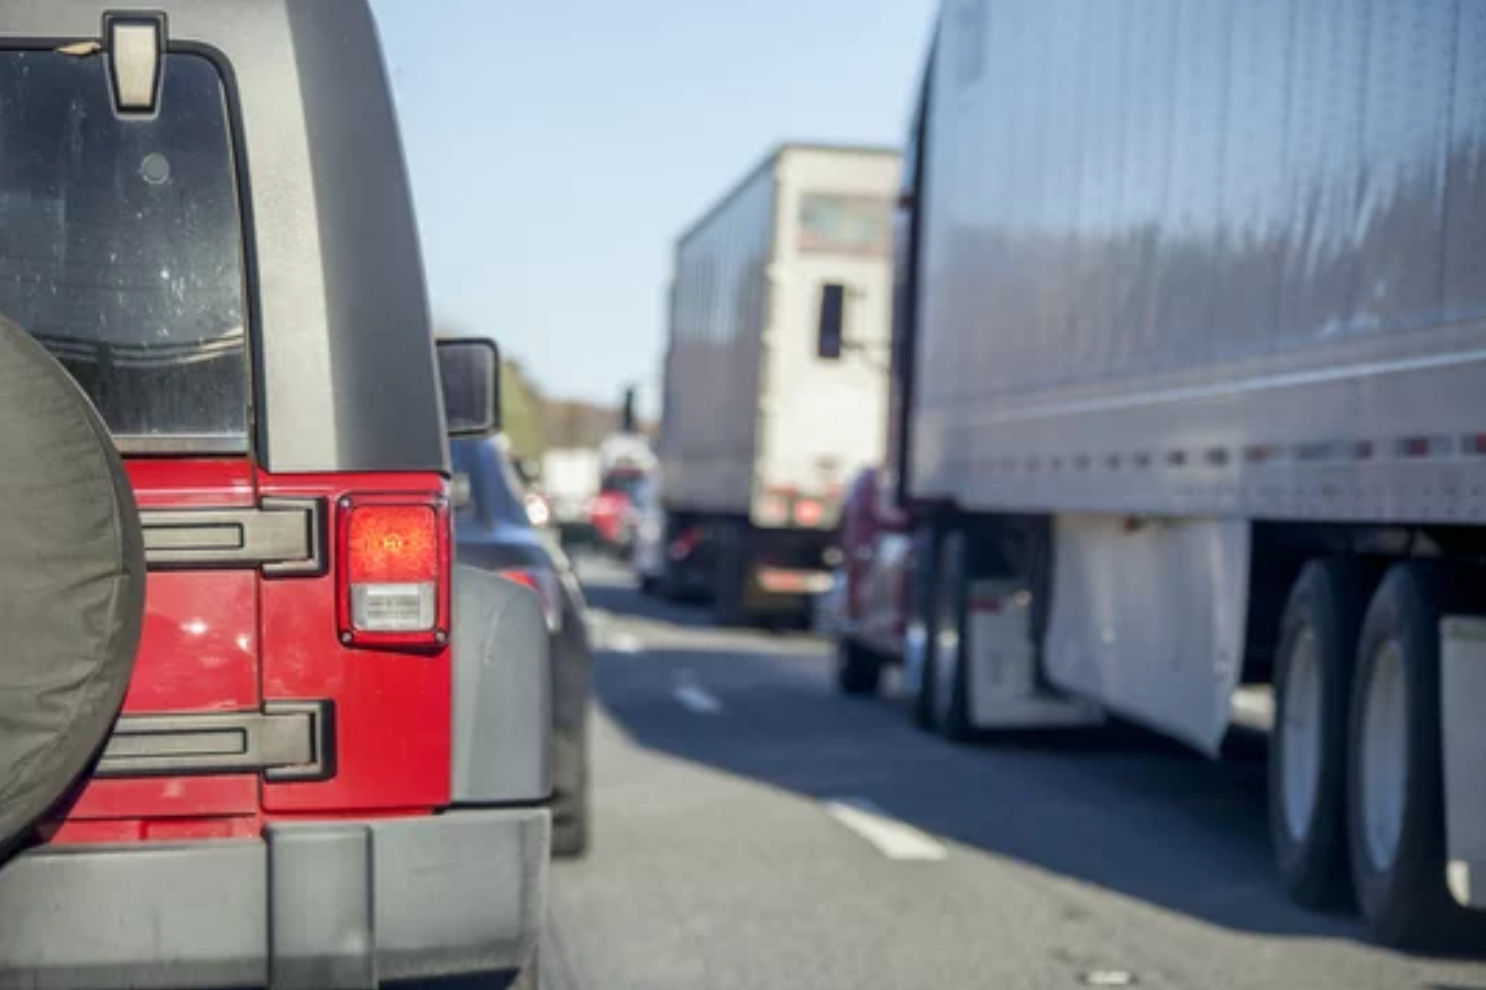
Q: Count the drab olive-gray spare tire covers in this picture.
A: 1